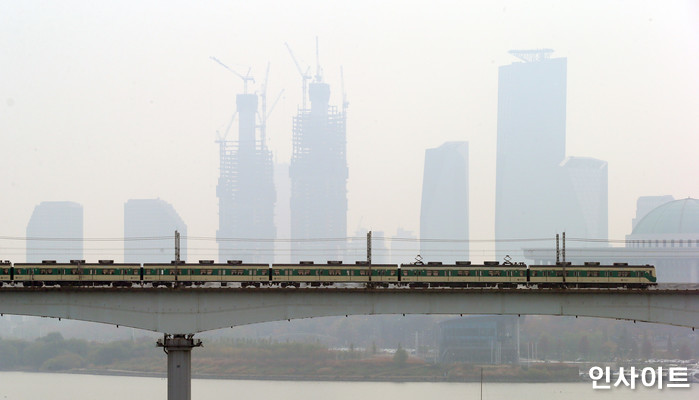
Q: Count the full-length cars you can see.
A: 5